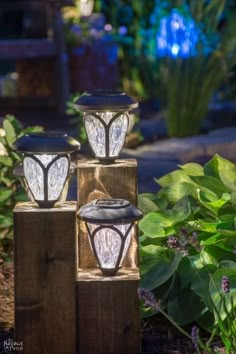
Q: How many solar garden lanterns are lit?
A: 3